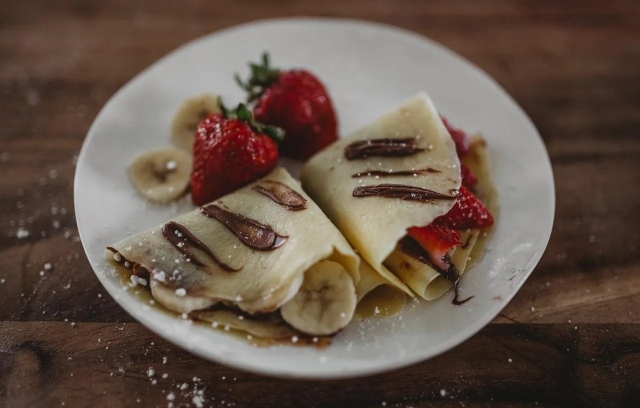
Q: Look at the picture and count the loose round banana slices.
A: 2